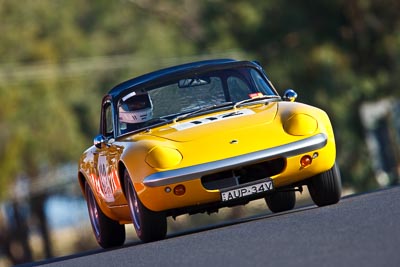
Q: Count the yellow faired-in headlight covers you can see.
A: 2